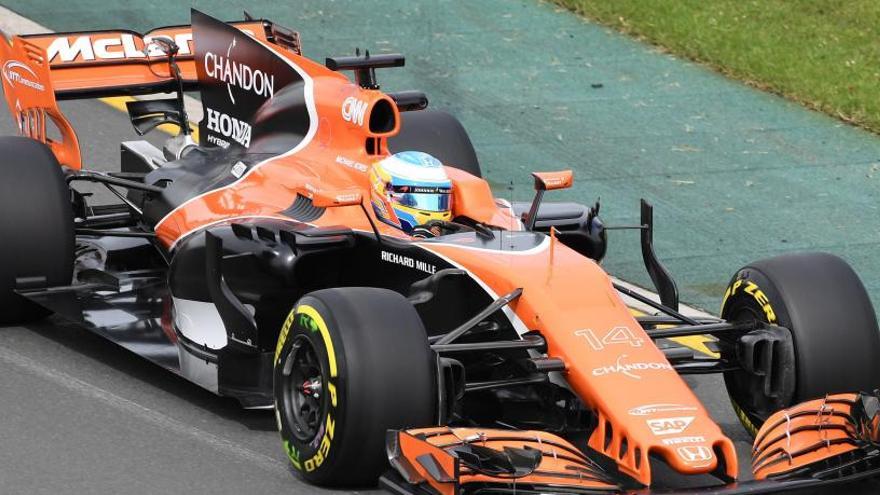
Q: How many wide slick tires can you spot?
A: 4